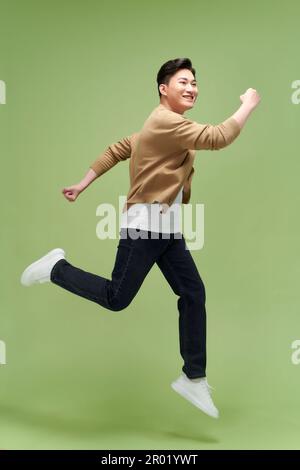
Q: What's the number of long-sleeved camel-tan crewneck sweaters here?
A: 1